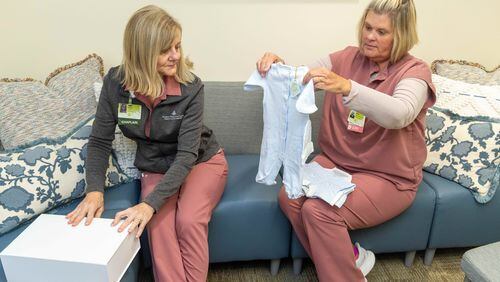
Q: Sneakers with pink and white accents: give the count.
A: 1